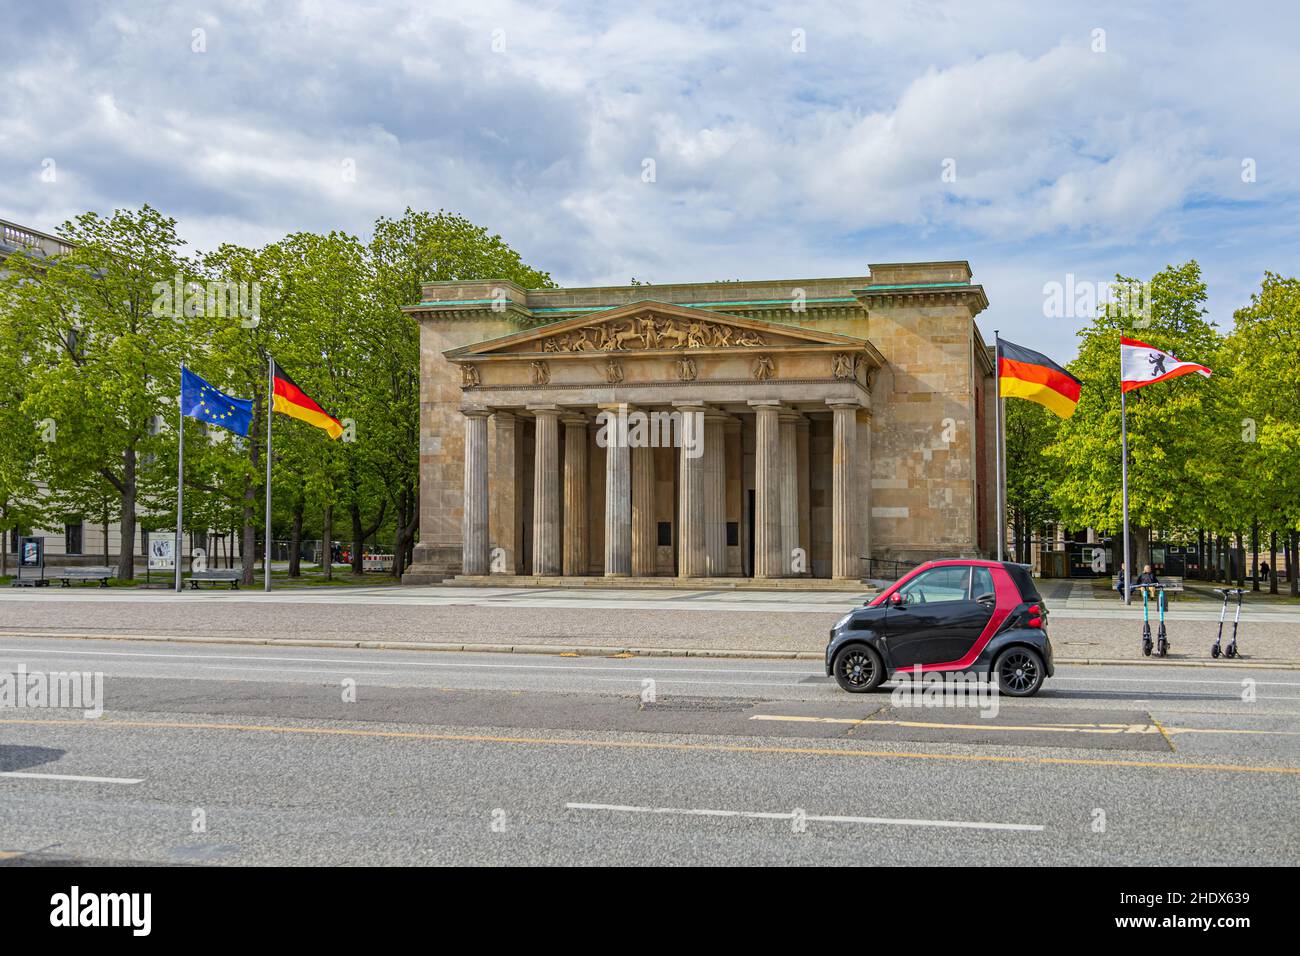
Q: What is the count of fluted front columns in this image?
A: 6